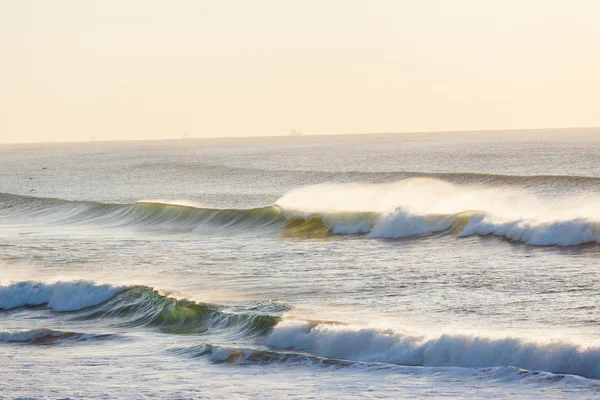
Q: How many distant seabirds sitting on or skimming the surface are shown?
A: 3